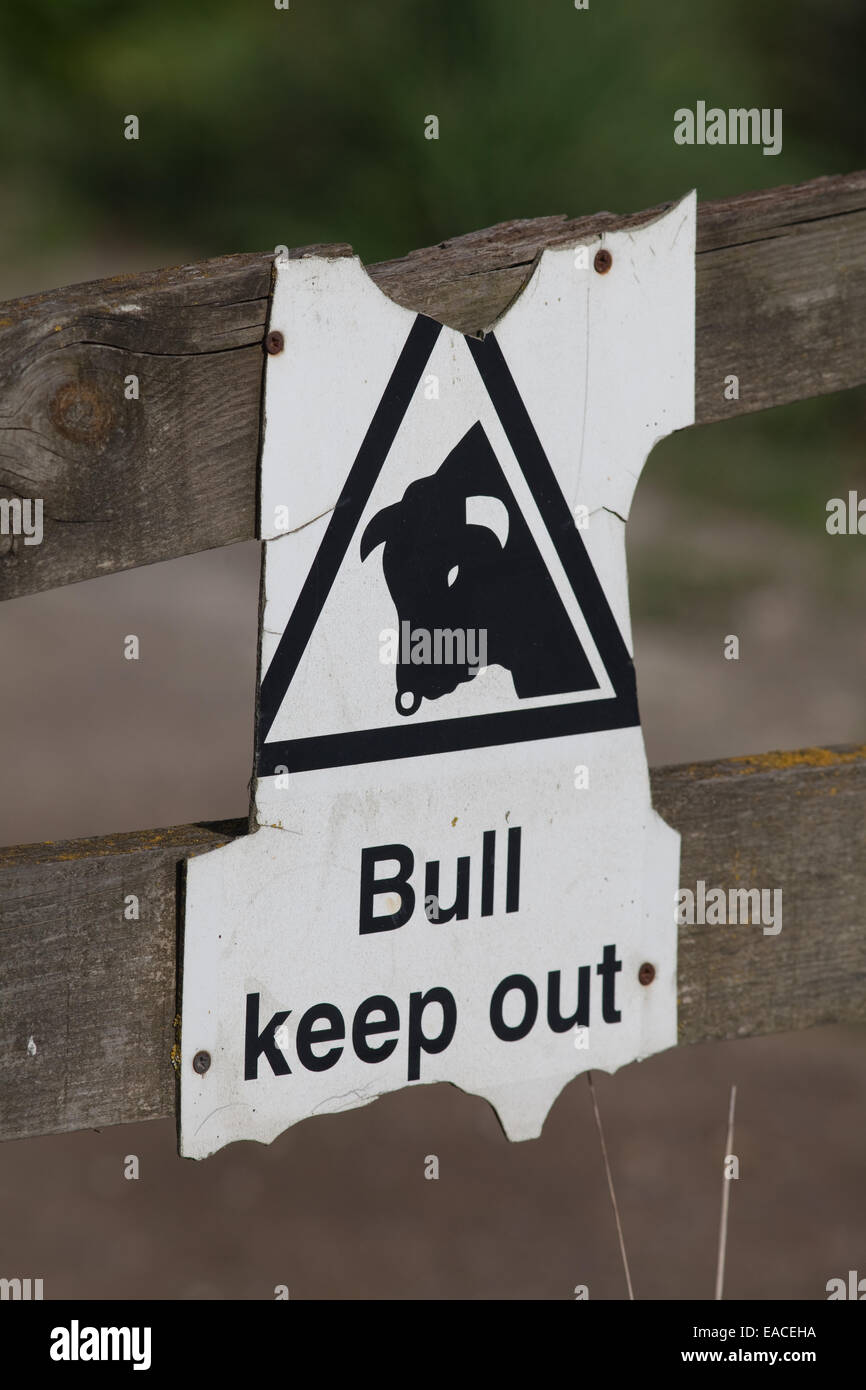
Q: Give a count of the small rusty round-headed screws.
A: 4